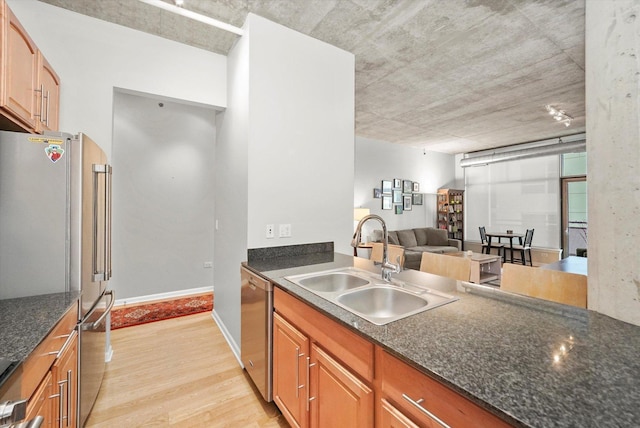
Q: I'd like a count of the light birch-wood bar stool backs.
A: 3